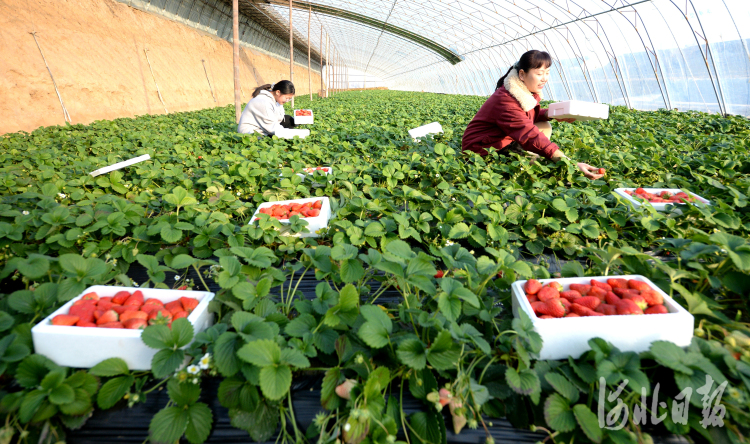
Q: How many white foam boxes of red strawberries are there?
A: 6